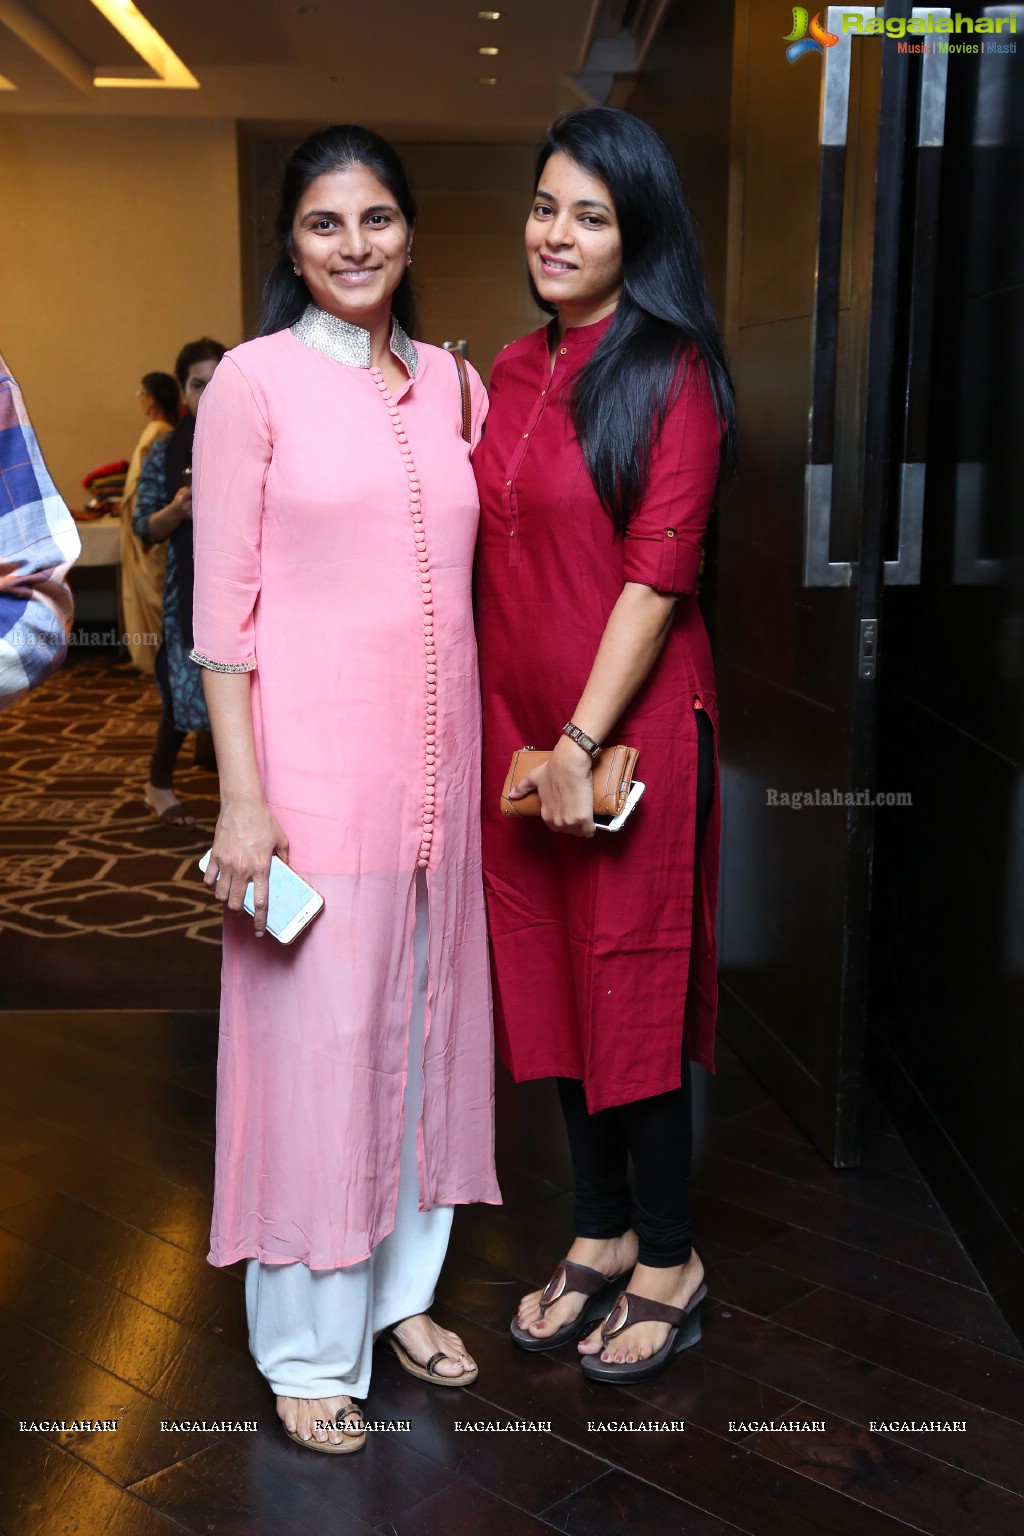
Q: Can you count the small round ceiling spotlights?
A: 3